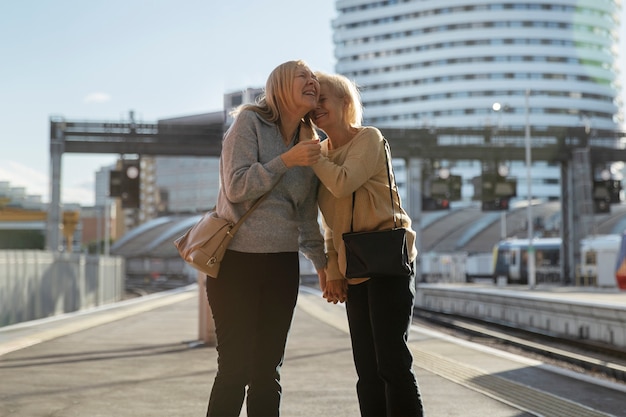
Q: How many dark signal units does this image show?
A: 4